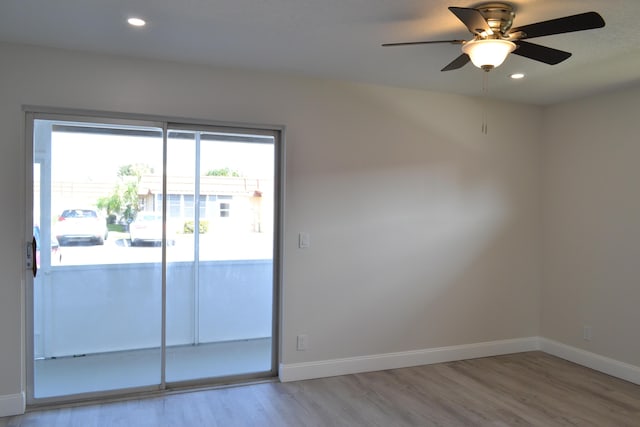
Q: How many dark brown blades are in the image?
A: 5